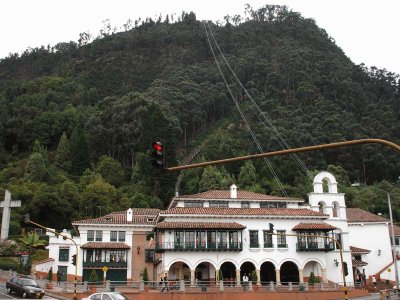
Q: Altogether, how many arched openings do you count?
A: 10